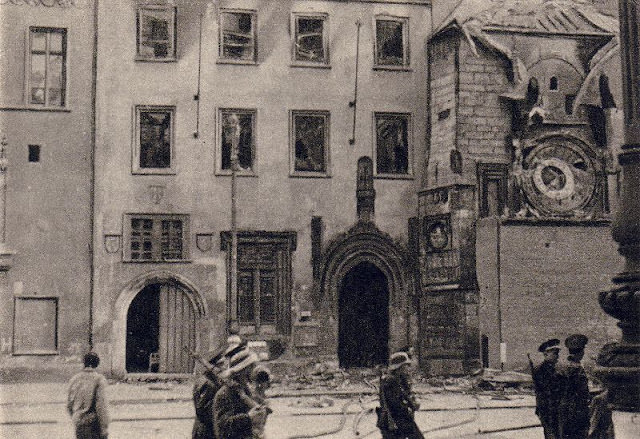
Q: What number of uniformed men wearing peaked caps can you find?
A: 2